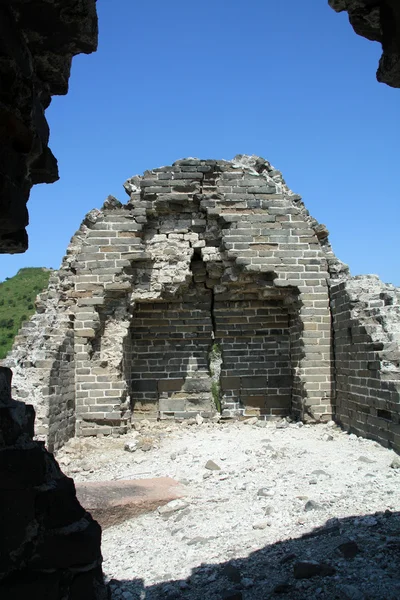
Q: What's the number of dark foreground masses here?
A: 3